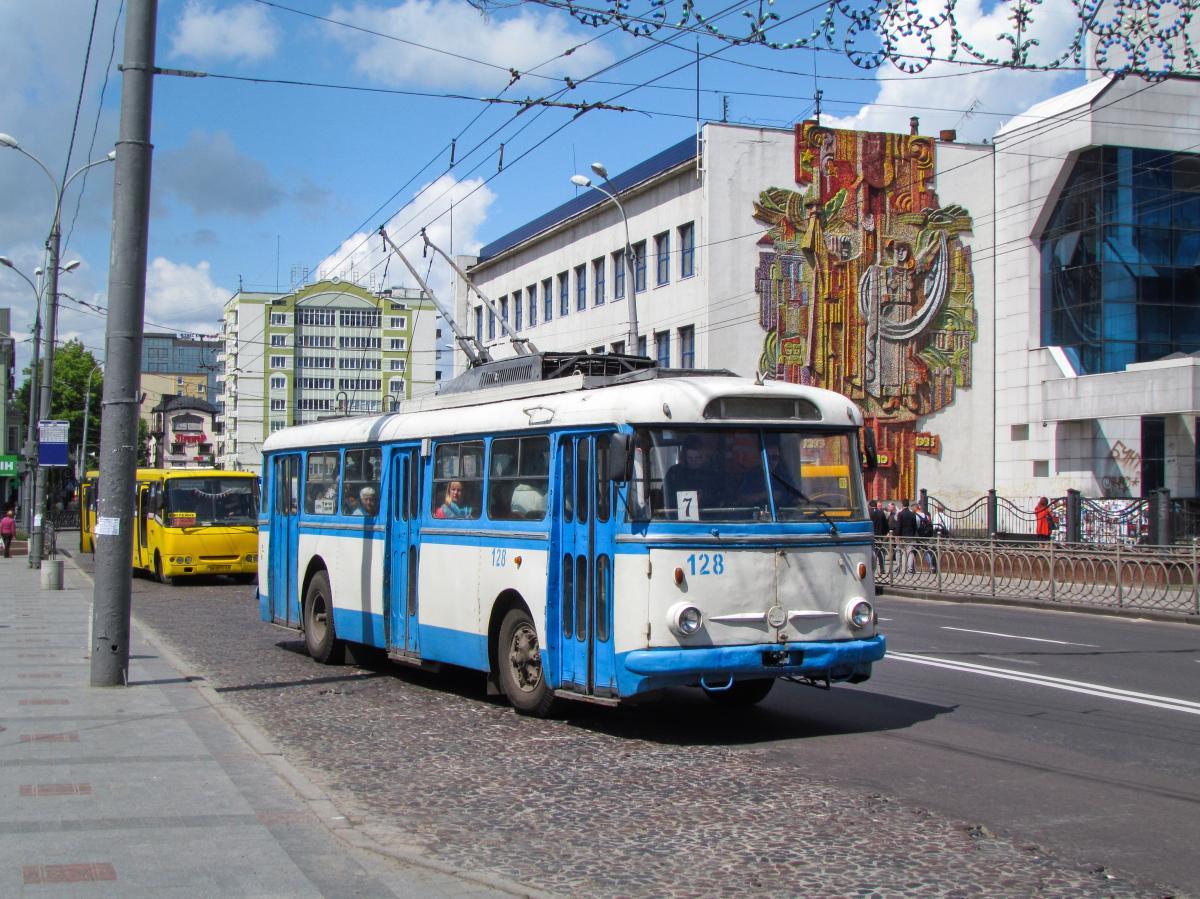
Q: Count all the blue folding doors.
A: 3